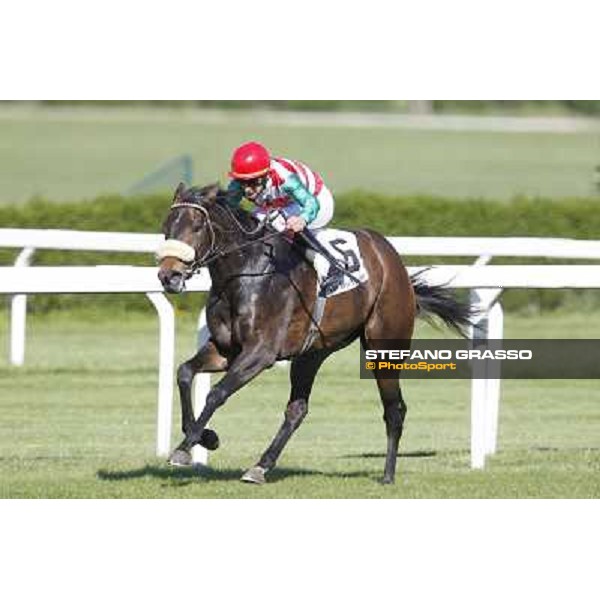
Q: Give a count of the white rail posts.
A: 5